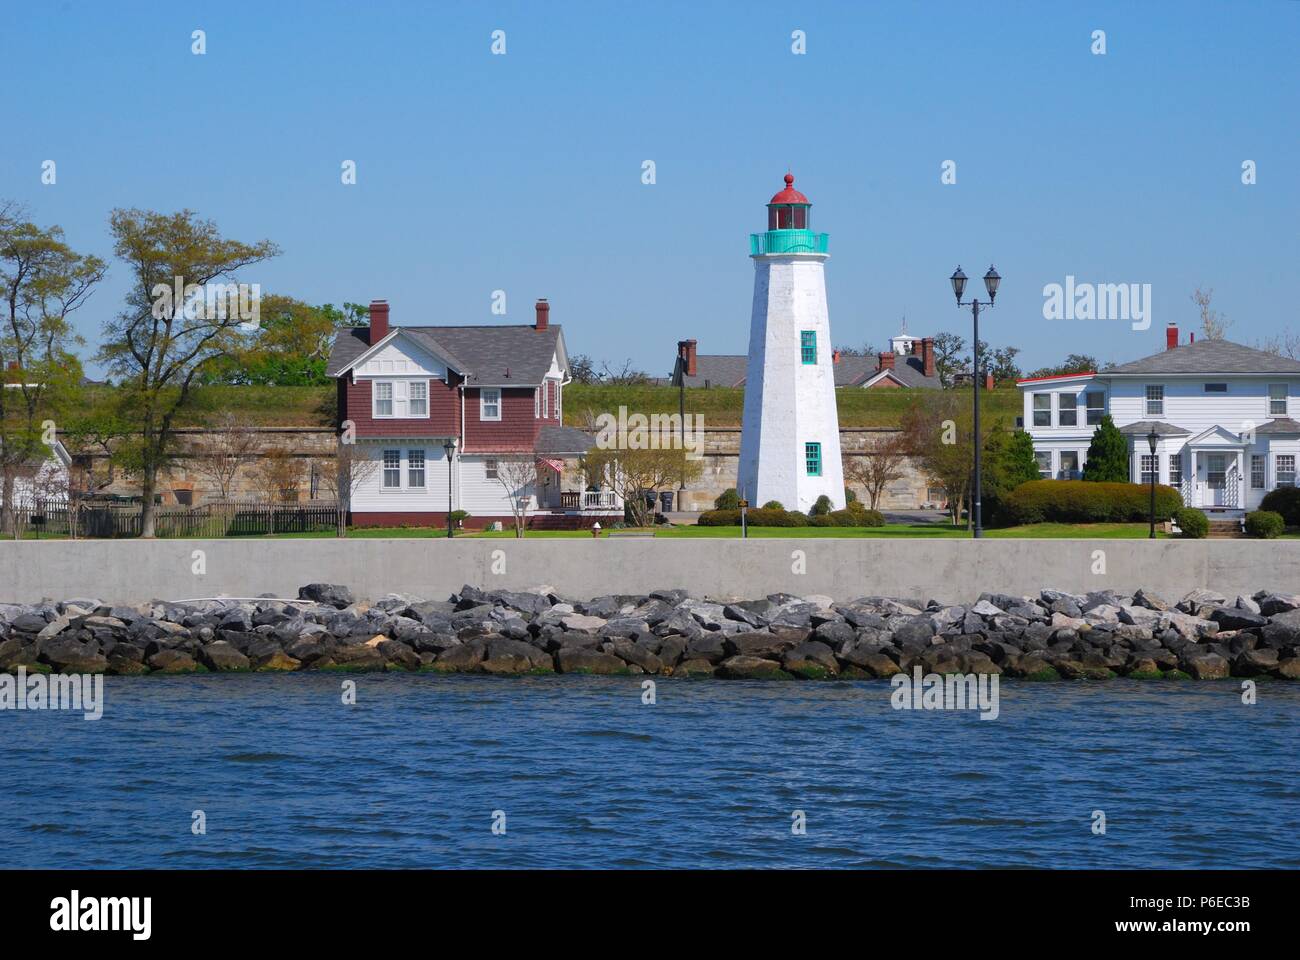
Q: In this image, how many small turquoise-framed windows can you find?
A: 2